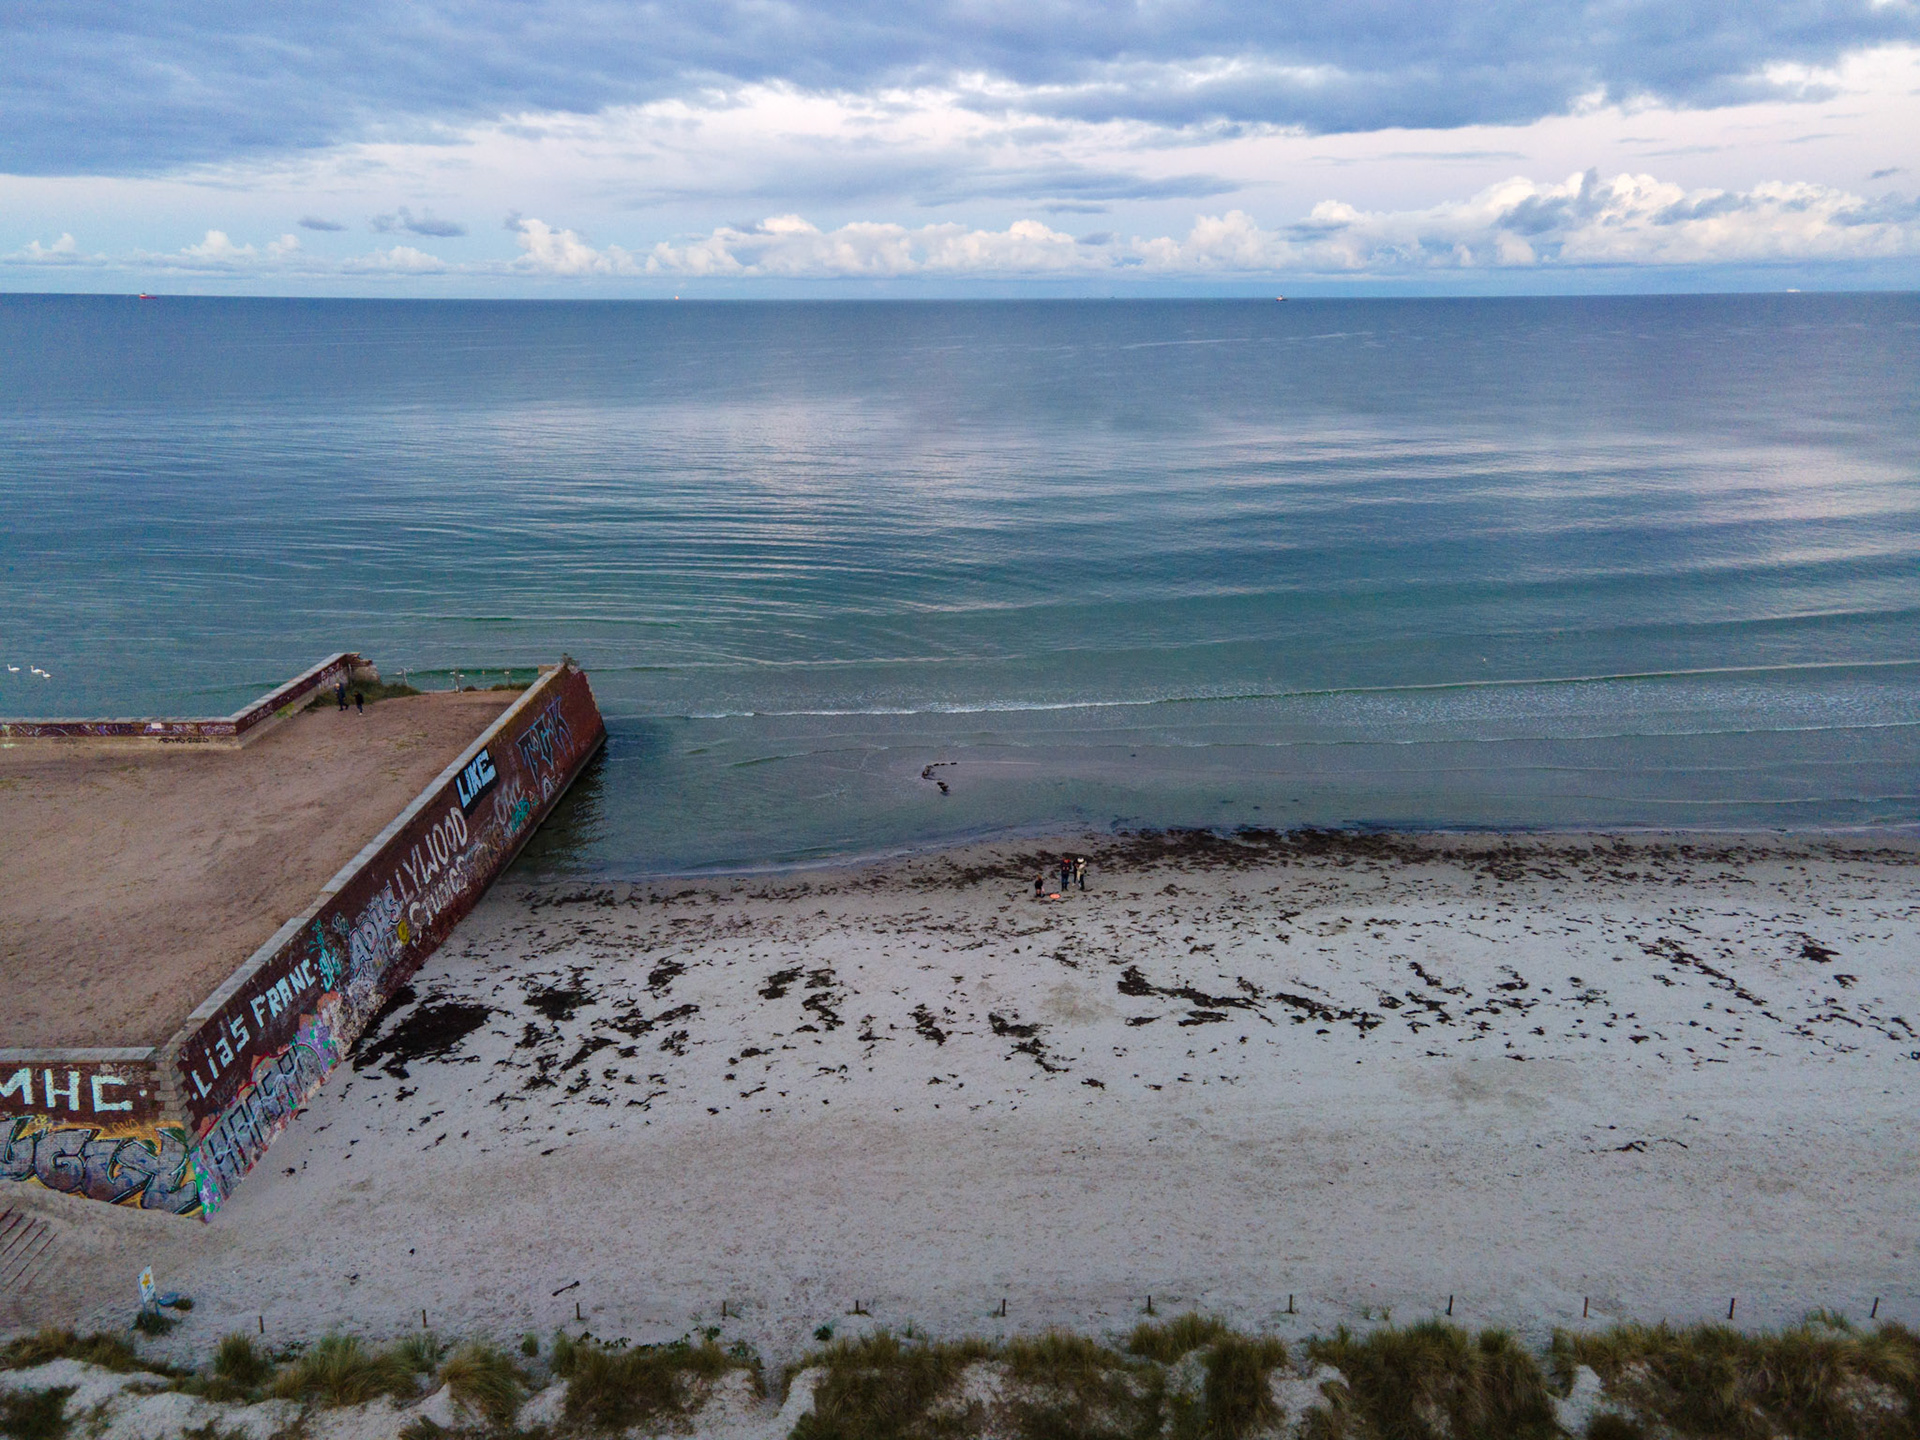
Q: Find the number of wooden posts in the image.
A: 12